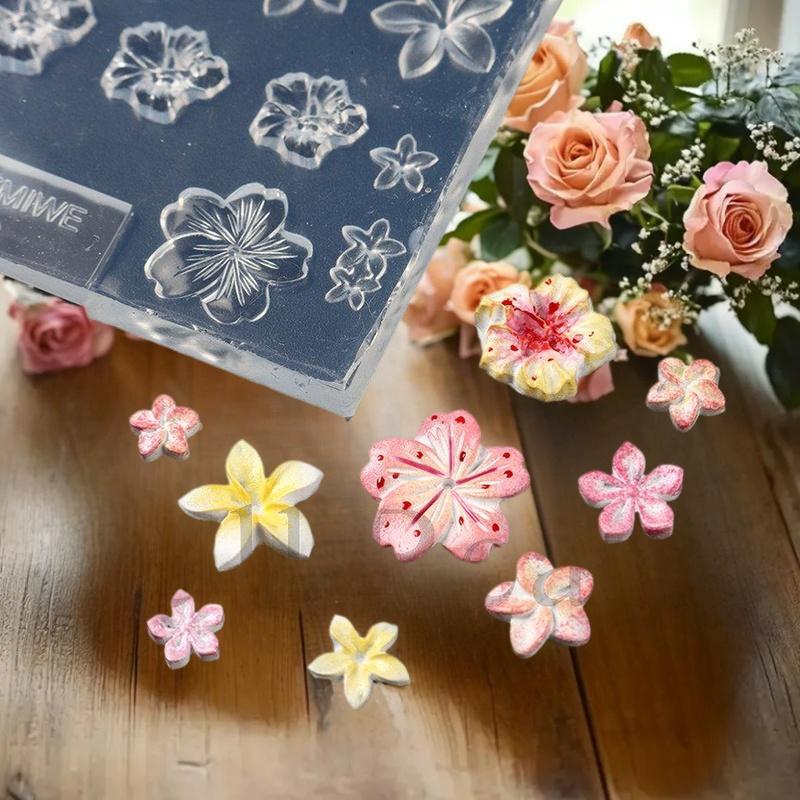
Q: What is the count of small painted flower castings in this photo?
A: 9